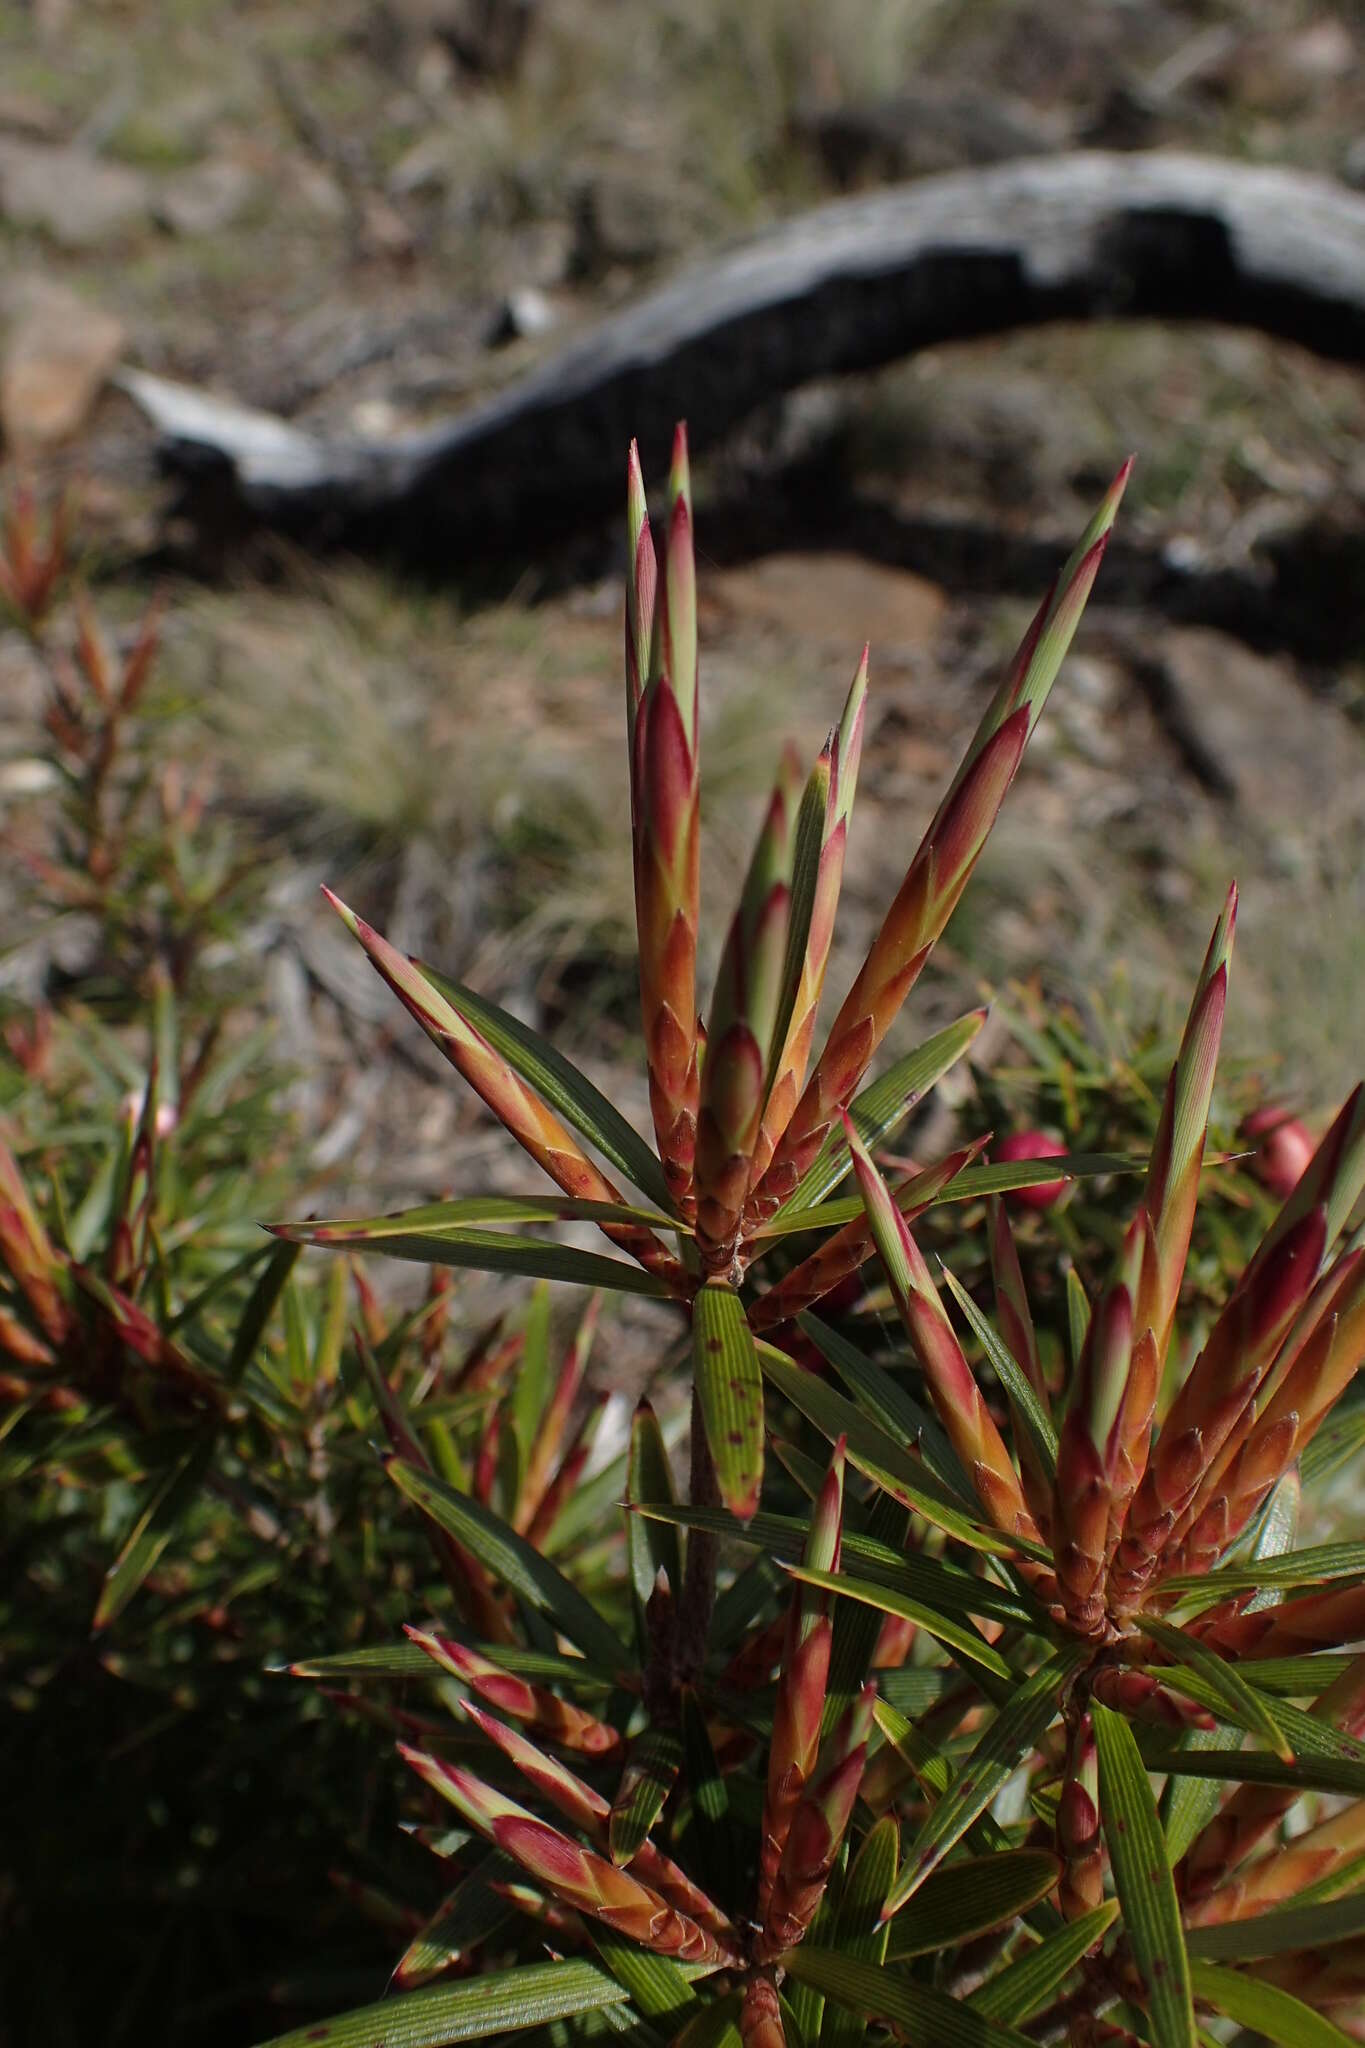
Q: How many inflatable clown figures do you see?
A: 0